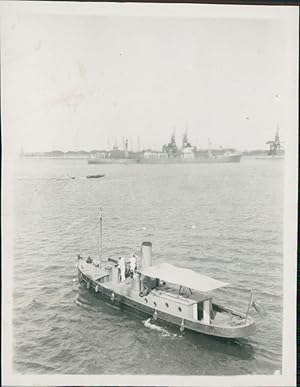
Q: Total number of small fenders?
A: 5